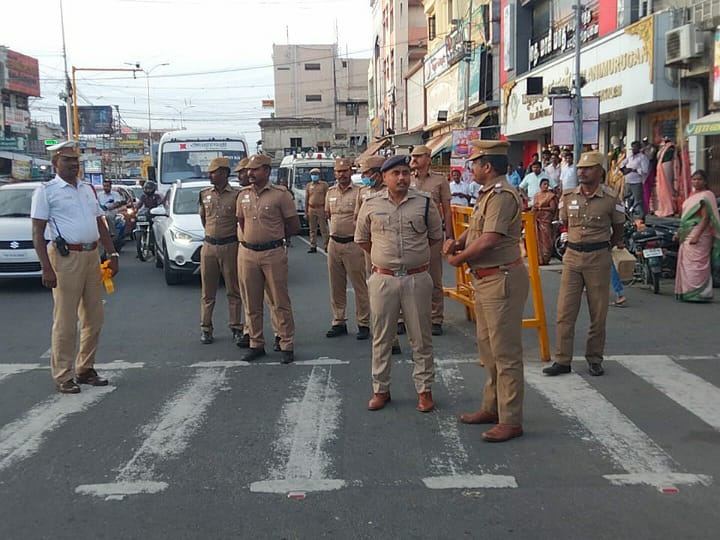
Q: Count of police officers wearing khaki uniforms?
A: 10